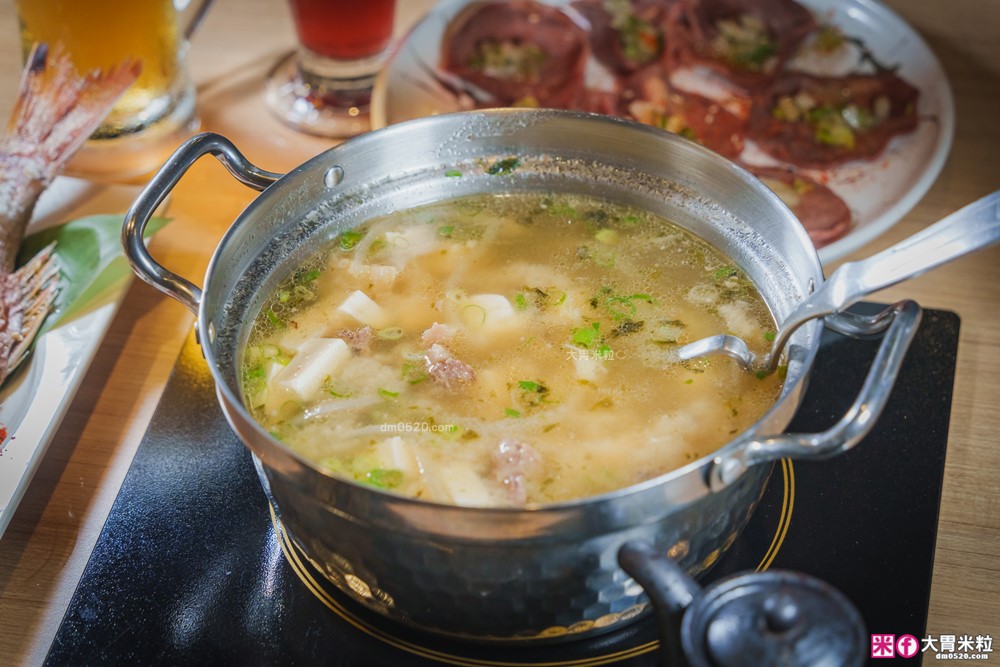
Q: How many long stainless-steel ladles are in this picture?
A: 1